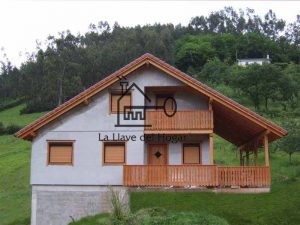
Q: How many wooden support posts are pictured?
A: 5